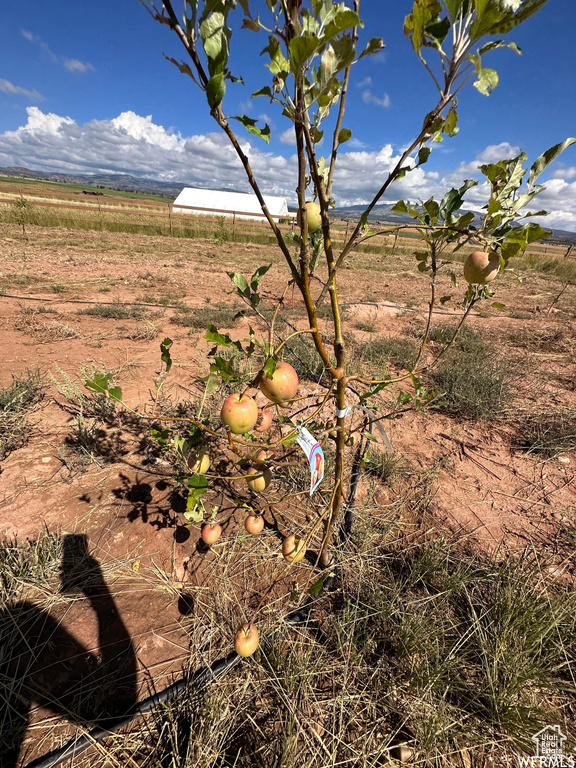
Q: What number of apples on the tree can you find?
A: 12